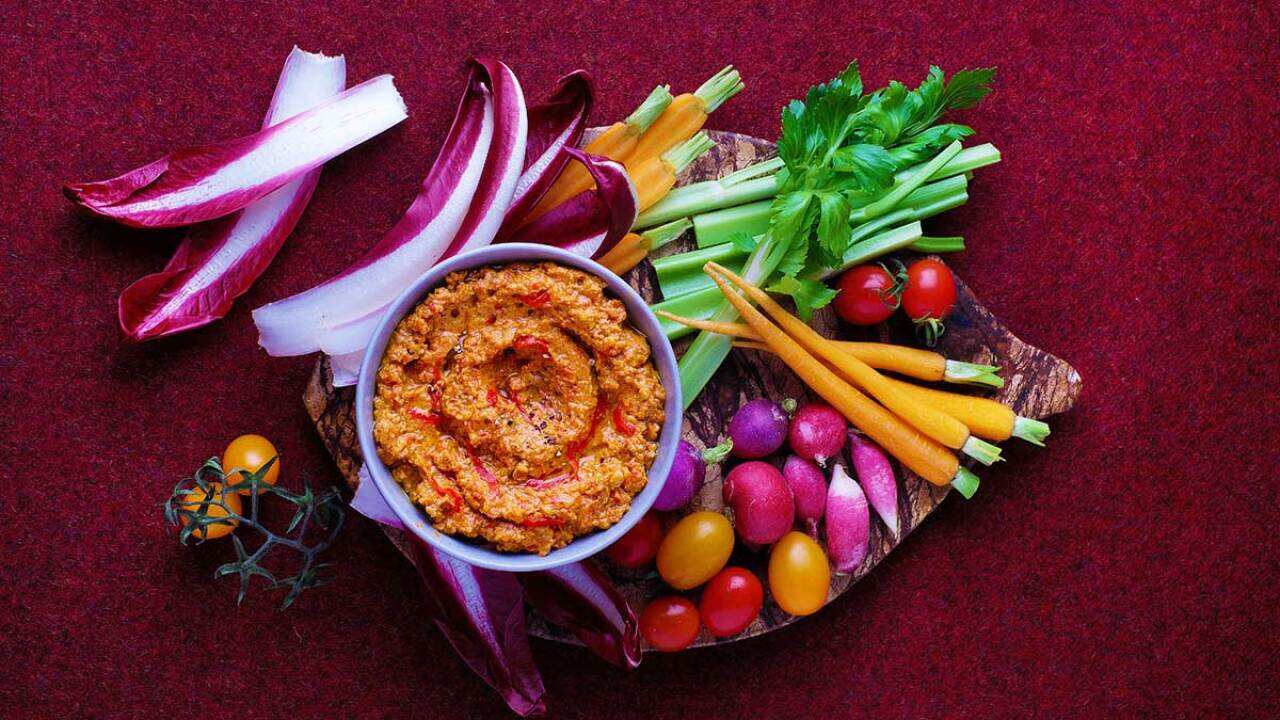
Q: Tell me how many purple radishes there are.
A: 2